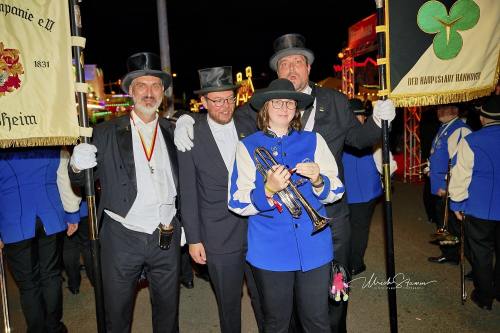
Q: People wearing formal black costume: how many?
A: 3